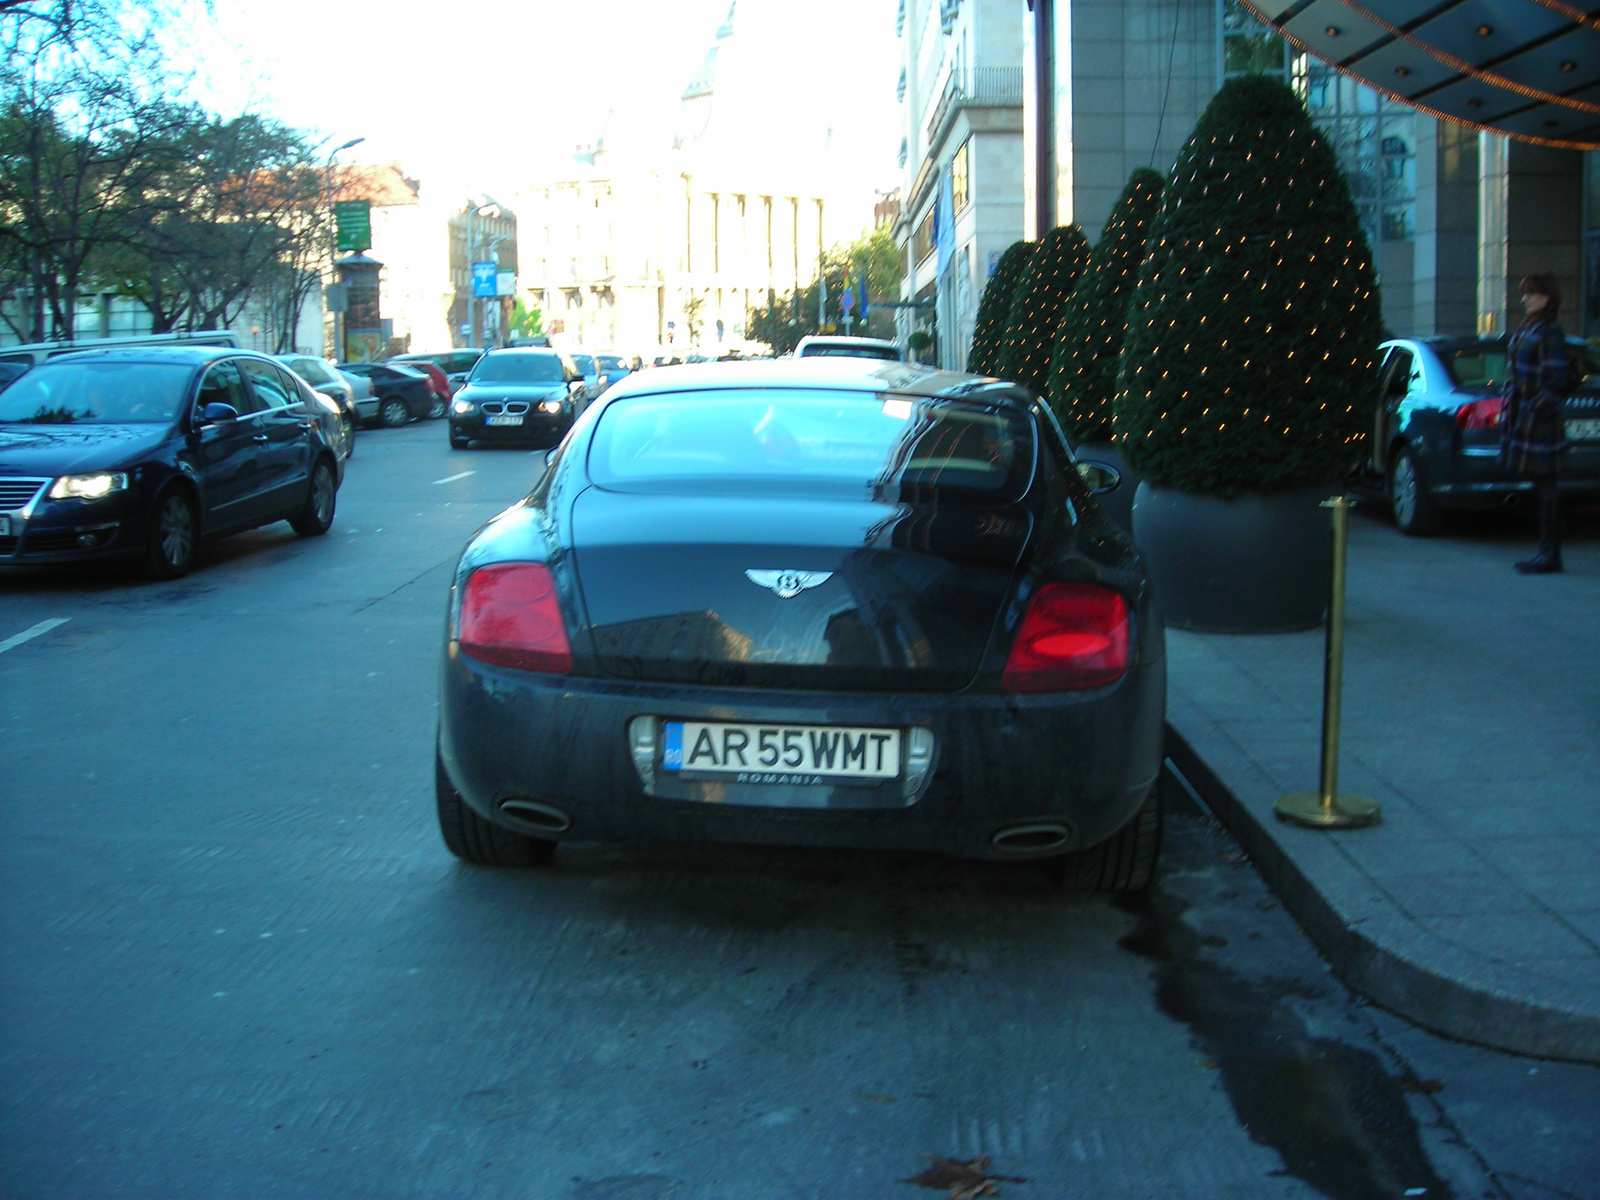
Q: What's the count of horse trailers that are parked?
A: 0